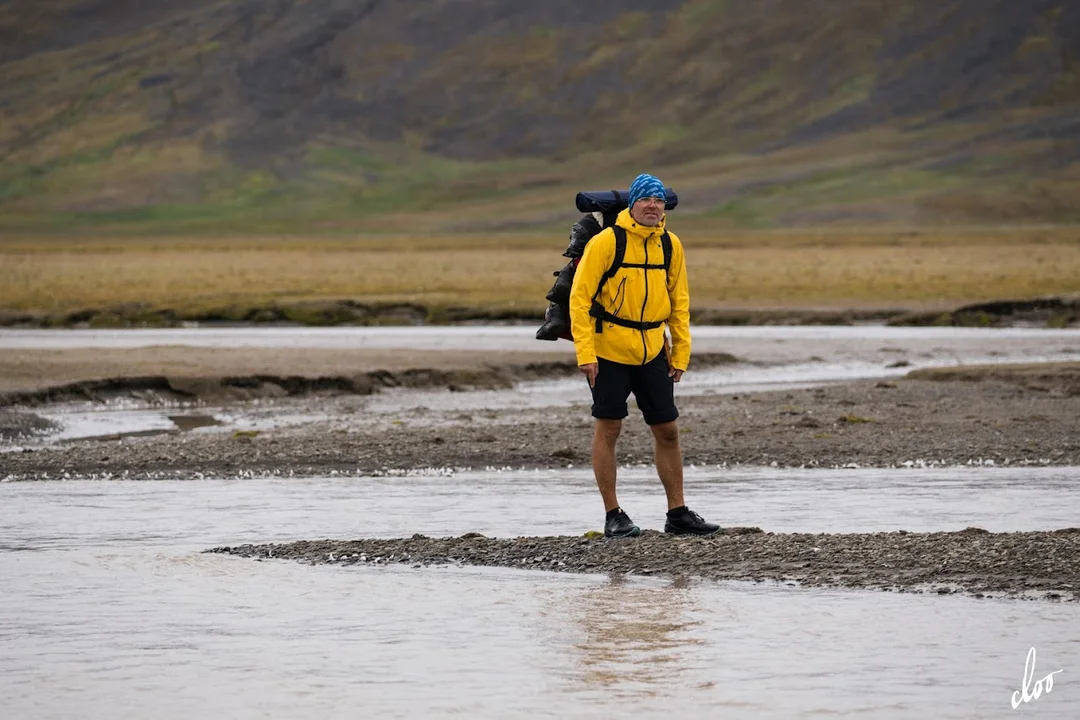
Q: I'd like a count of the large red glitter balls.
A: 0